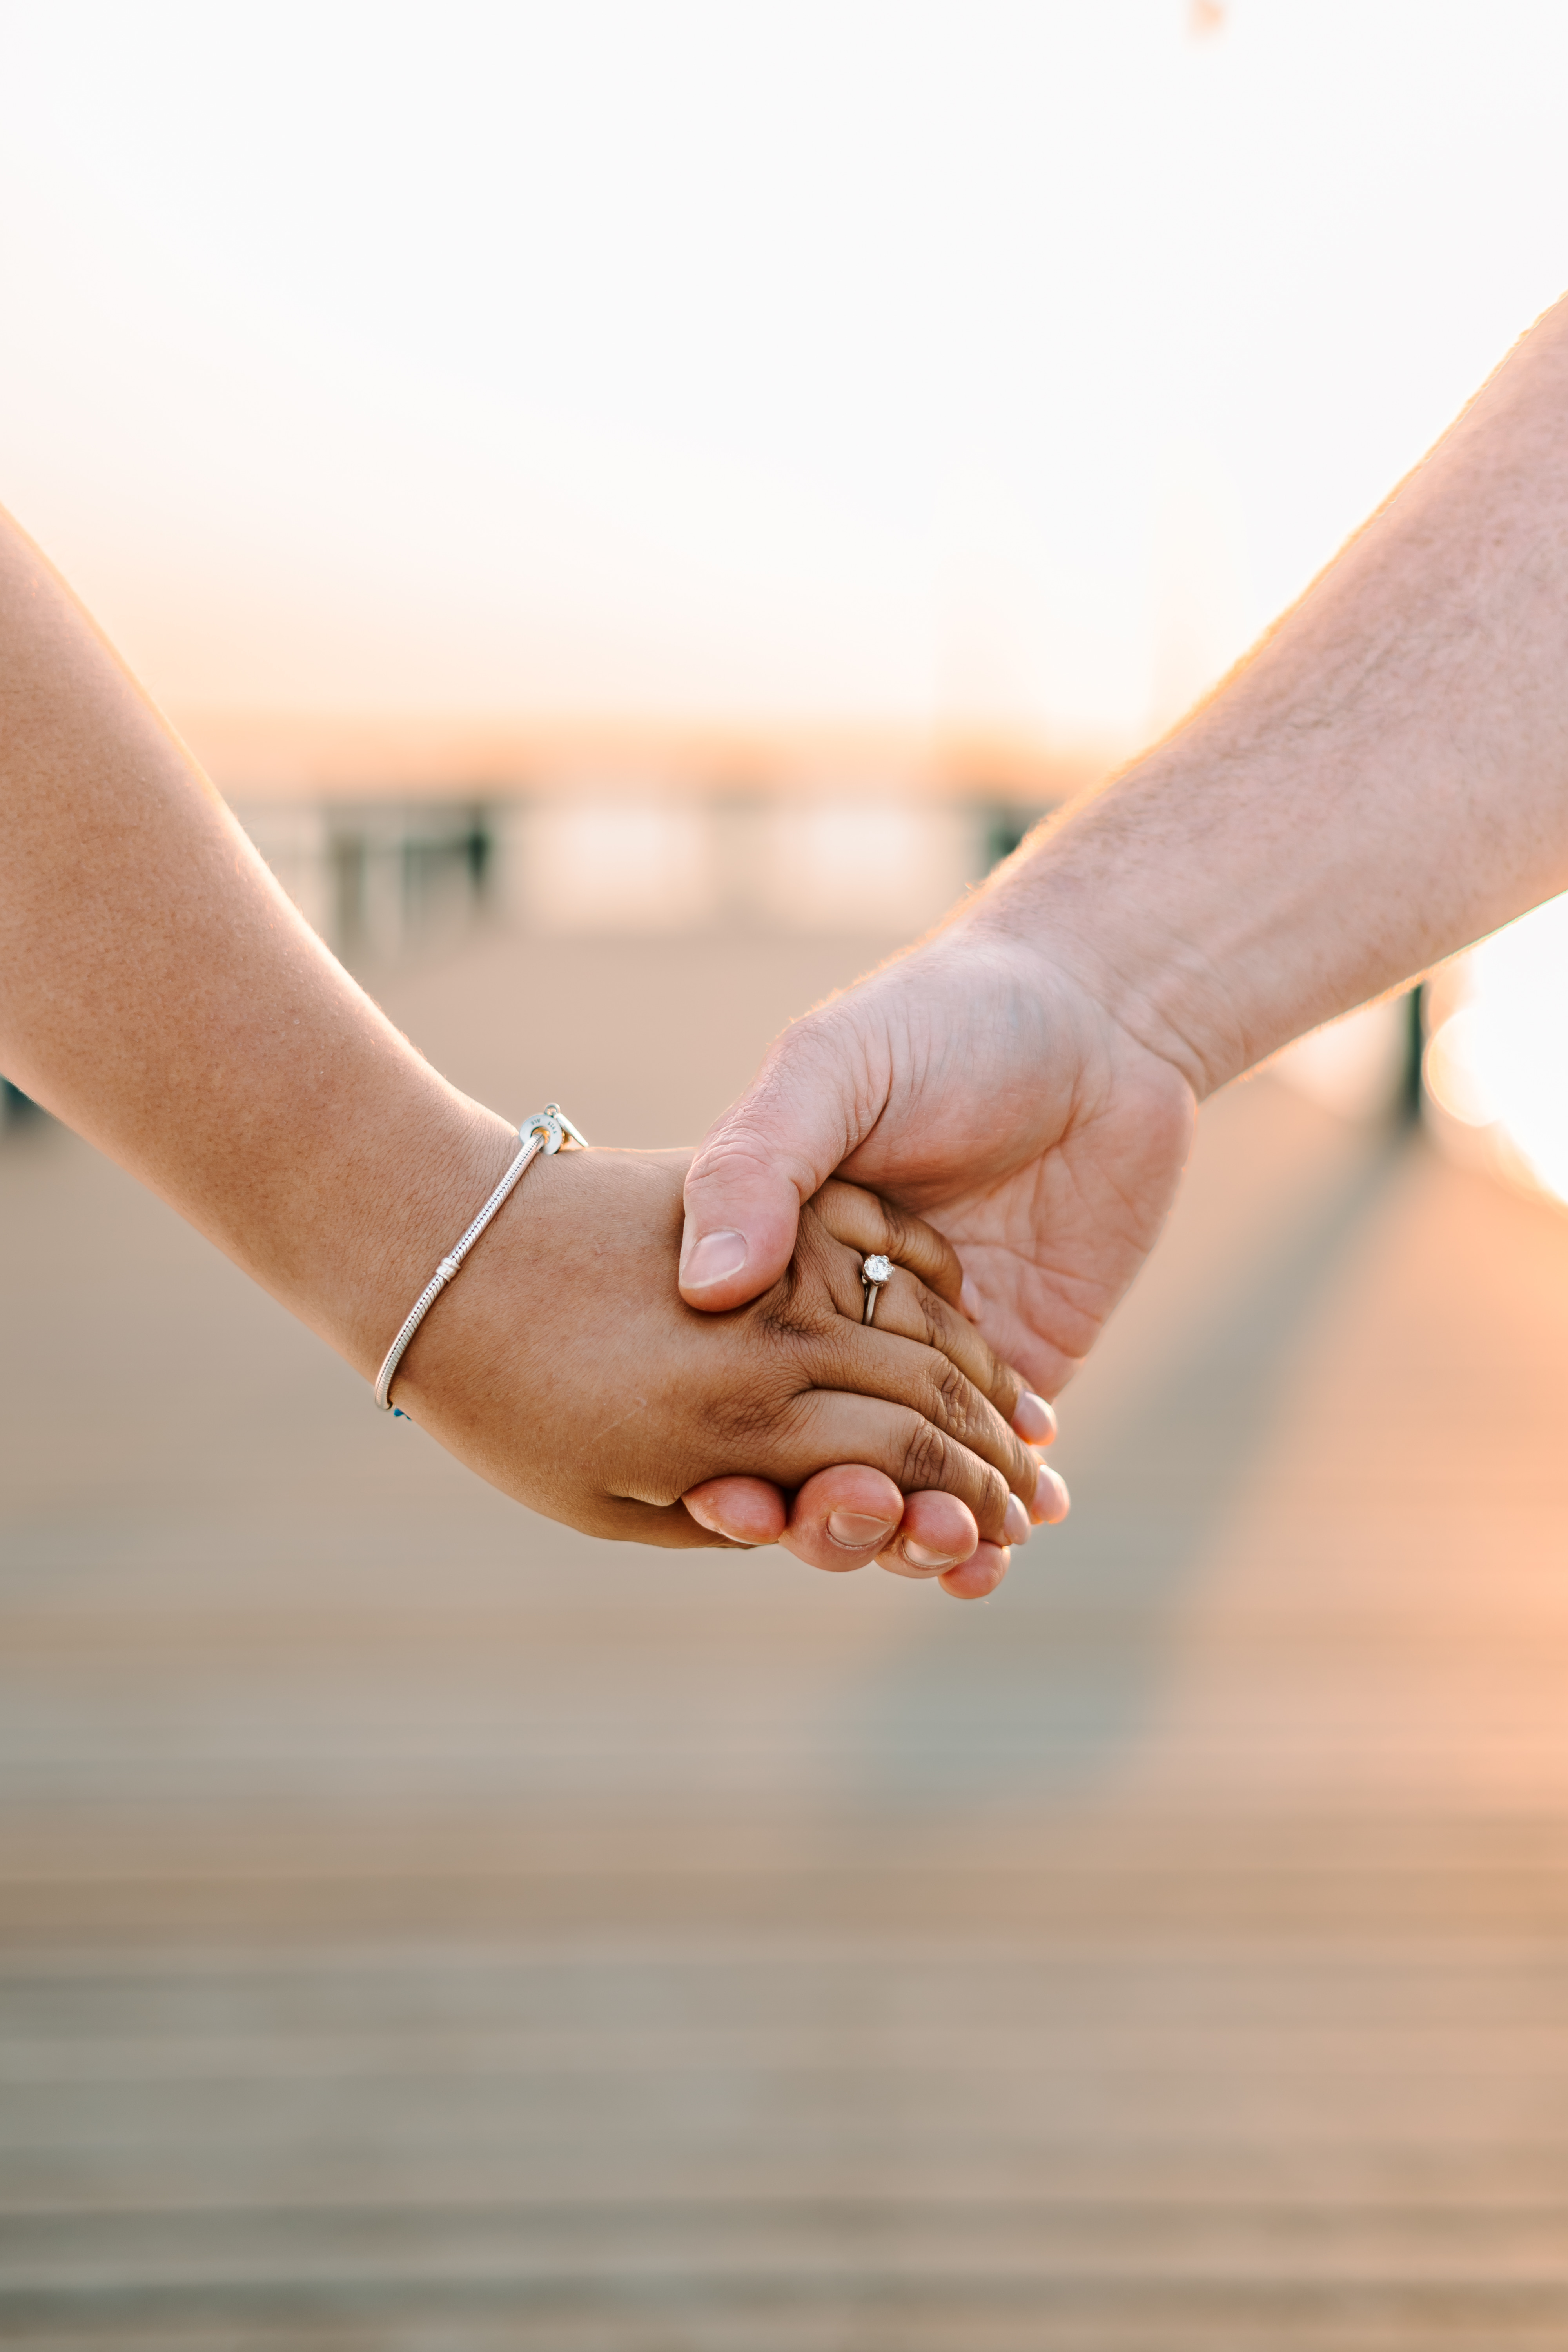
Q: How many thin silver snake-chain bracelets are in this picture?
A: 1